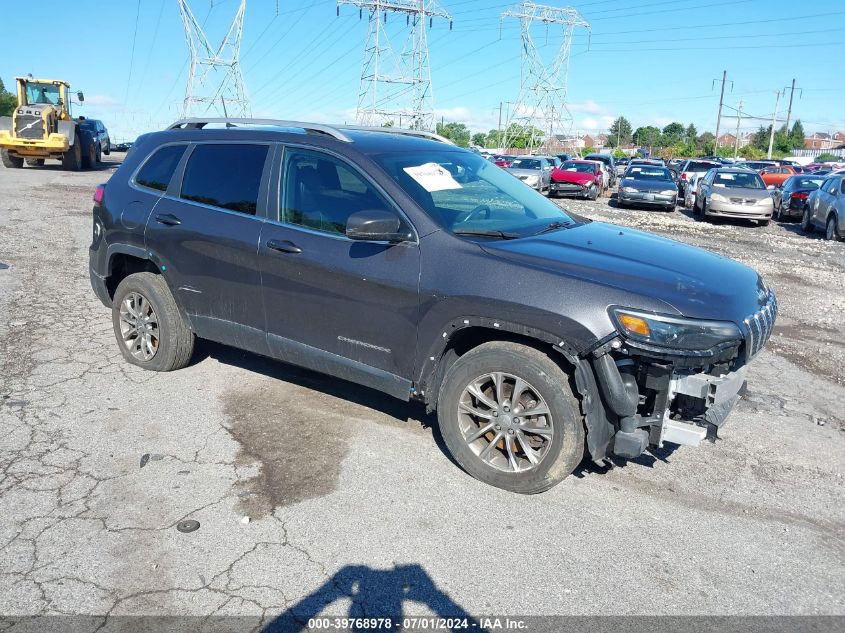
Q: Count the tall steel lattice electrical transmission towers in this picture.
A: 3